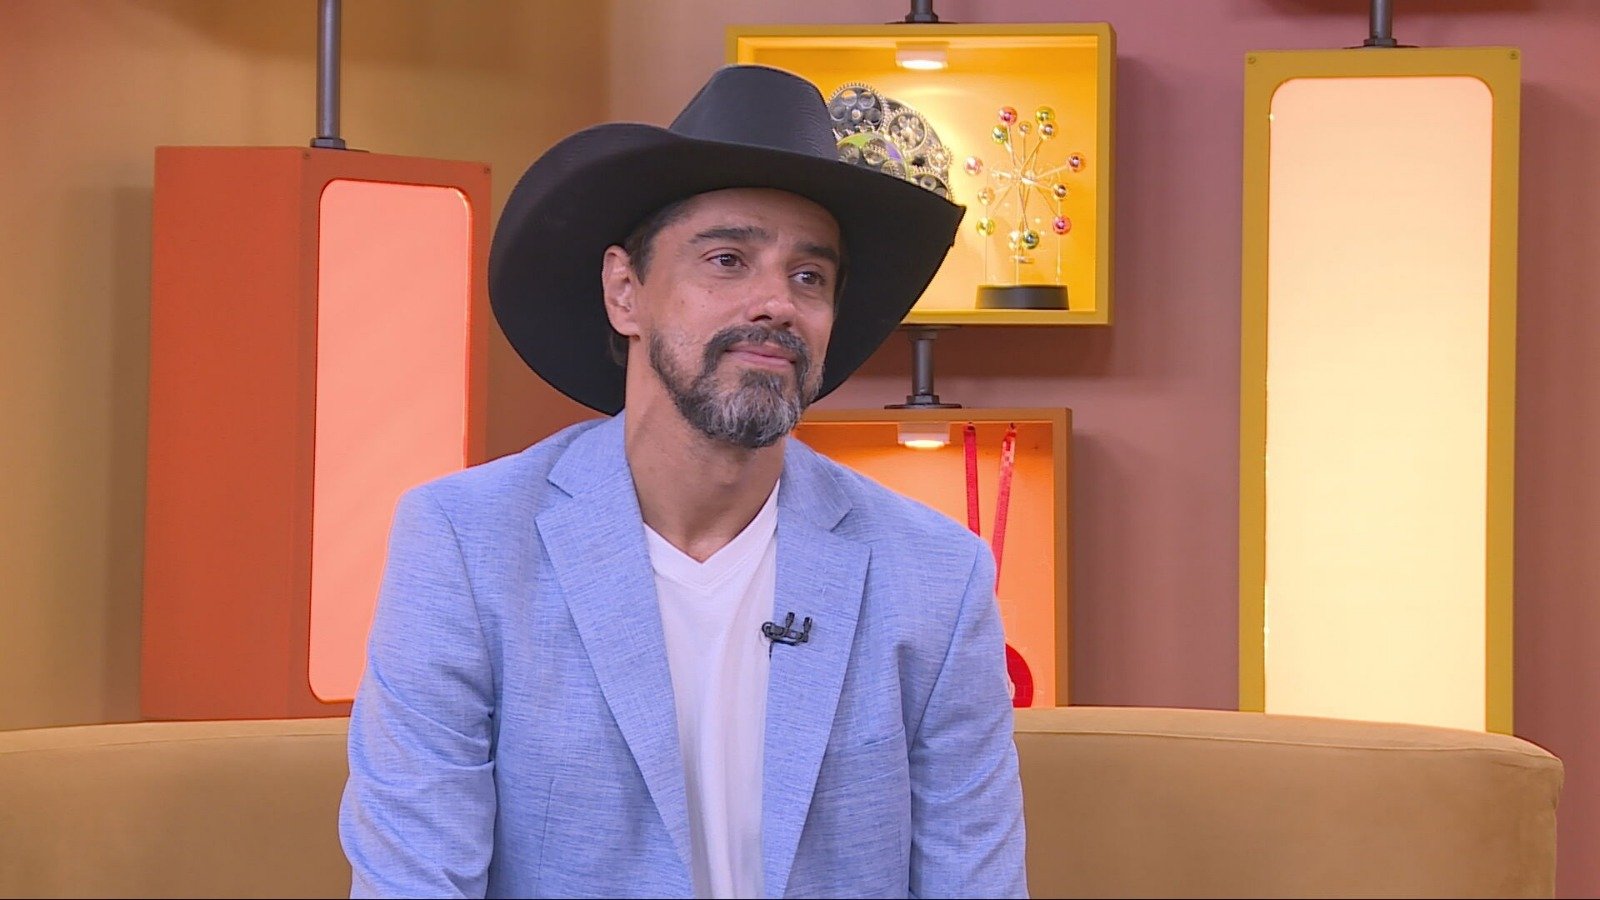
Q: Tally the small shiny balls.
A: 13